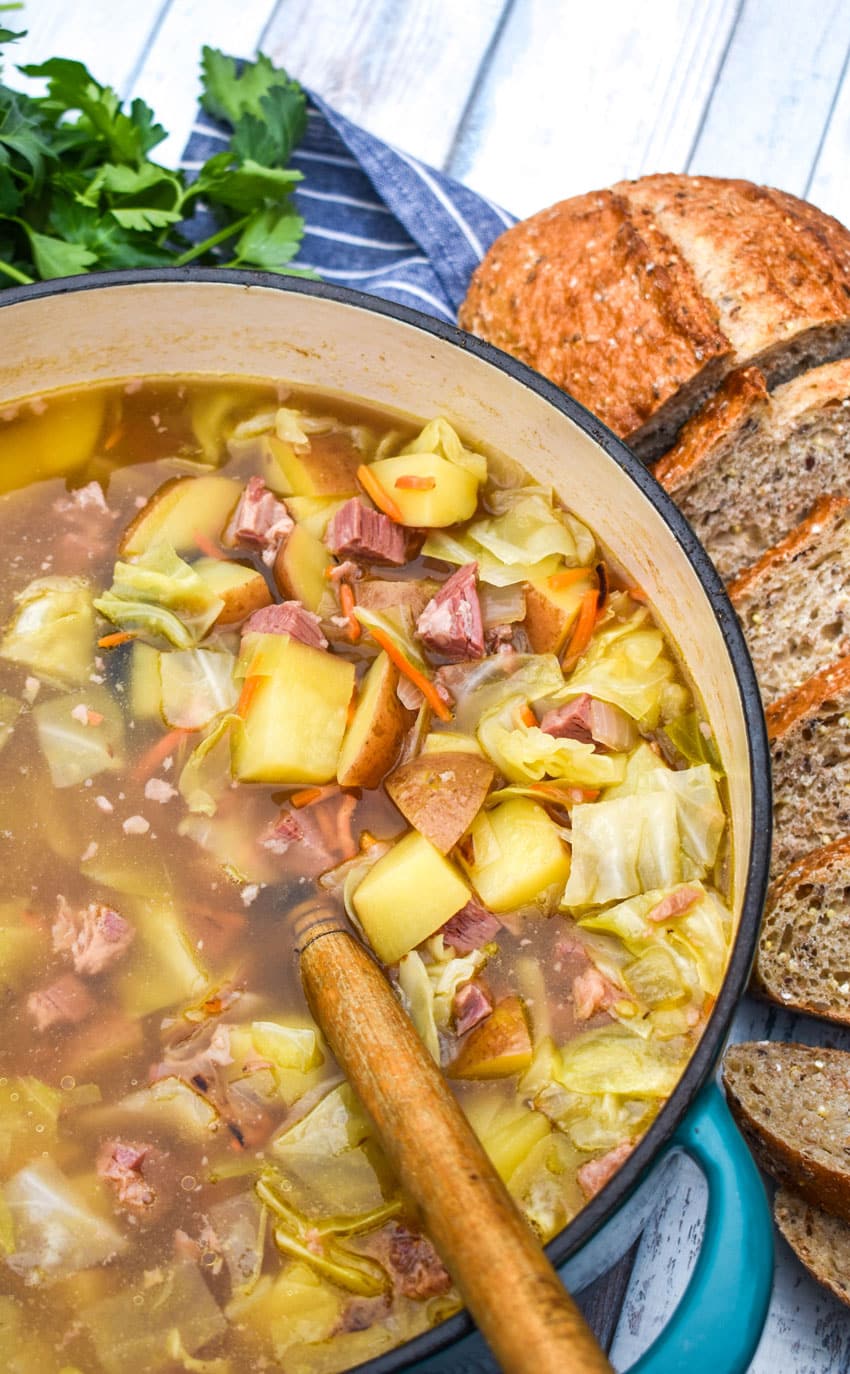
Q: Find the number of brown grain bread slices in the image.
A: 6